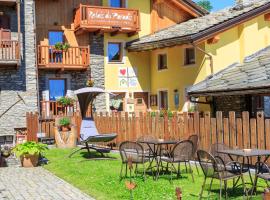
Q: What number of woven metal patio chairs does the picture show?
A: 7